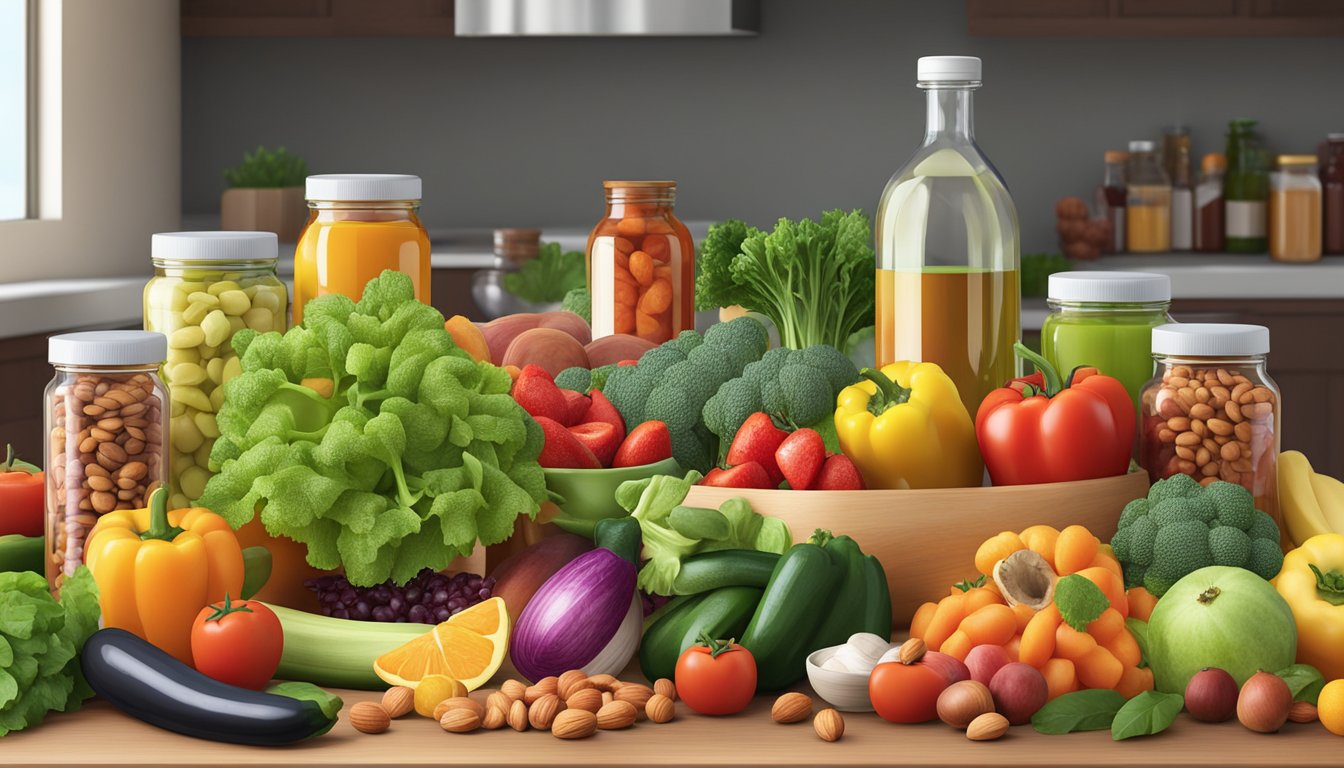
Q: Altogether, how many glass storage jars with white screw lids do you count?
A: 5